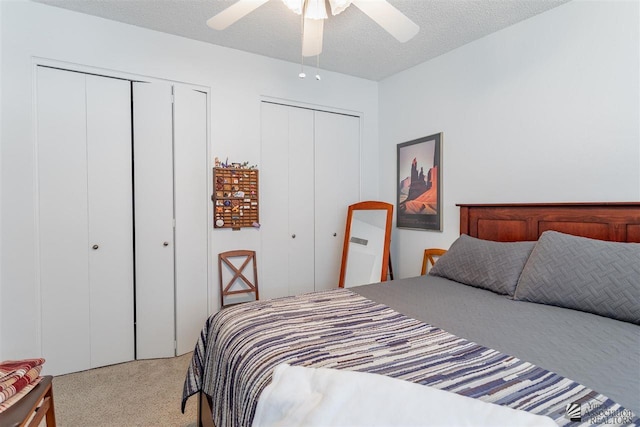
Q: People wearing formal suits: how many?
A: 0